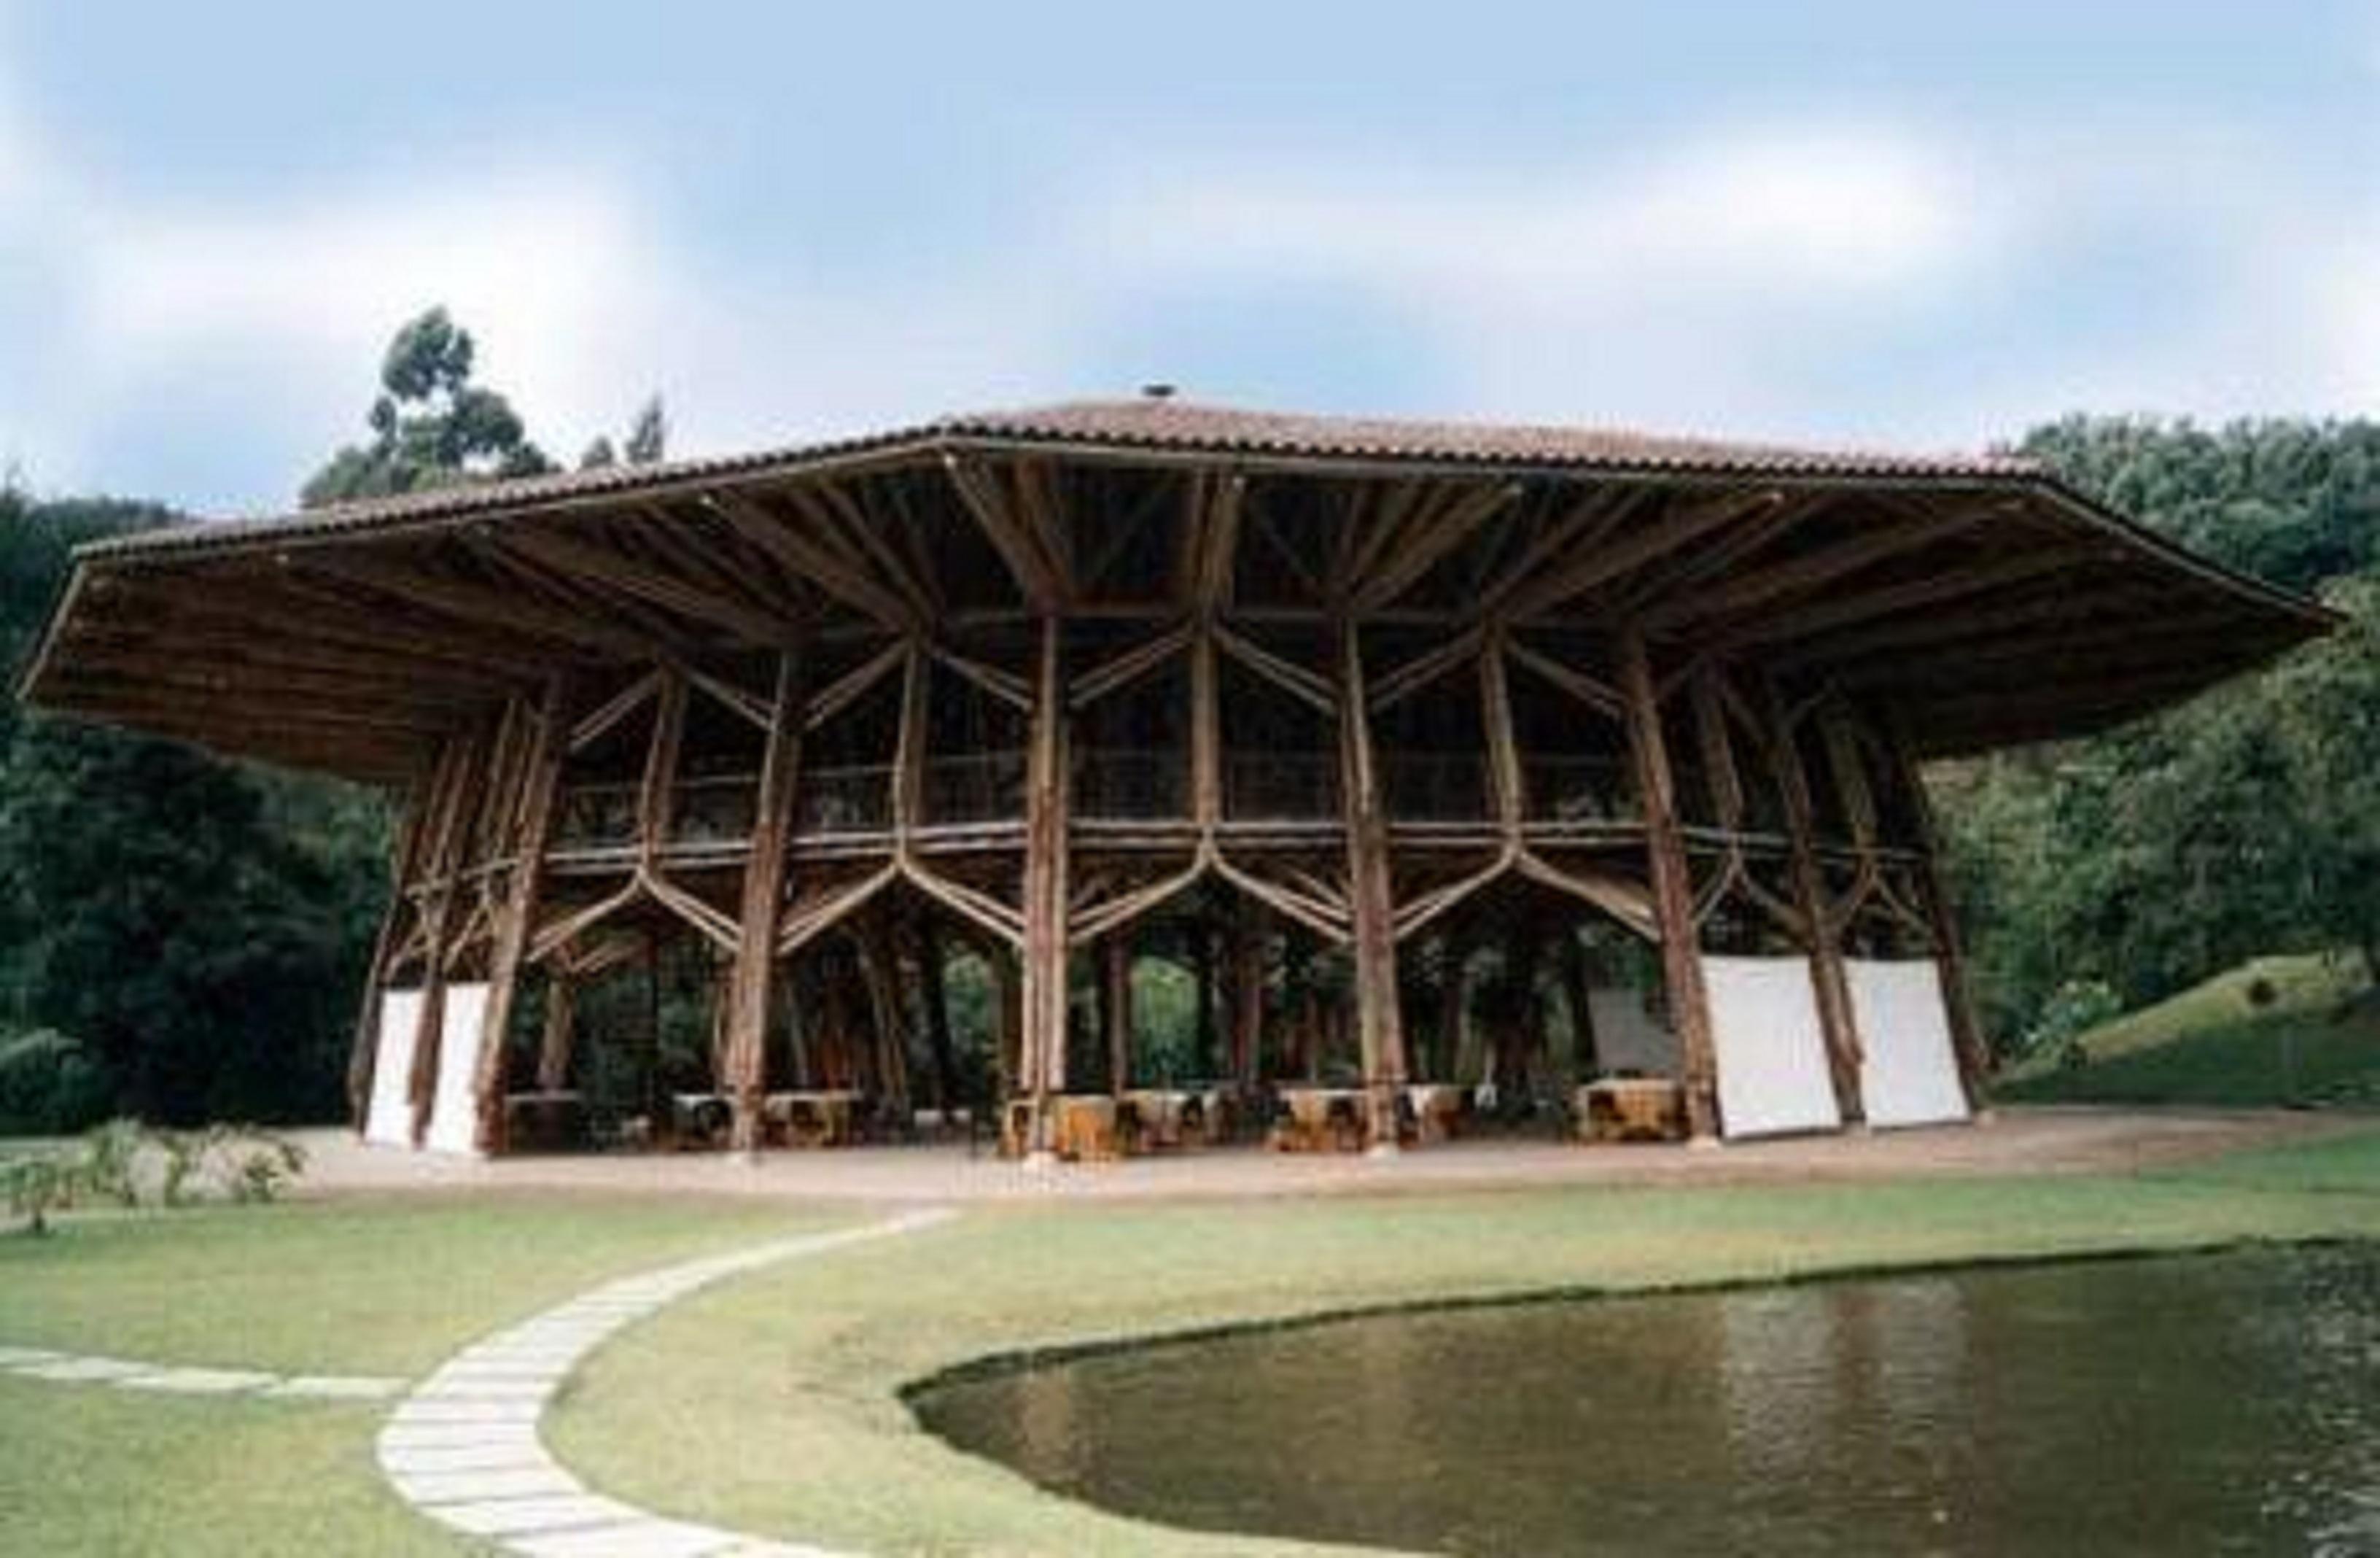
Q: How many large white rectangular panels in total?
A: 4